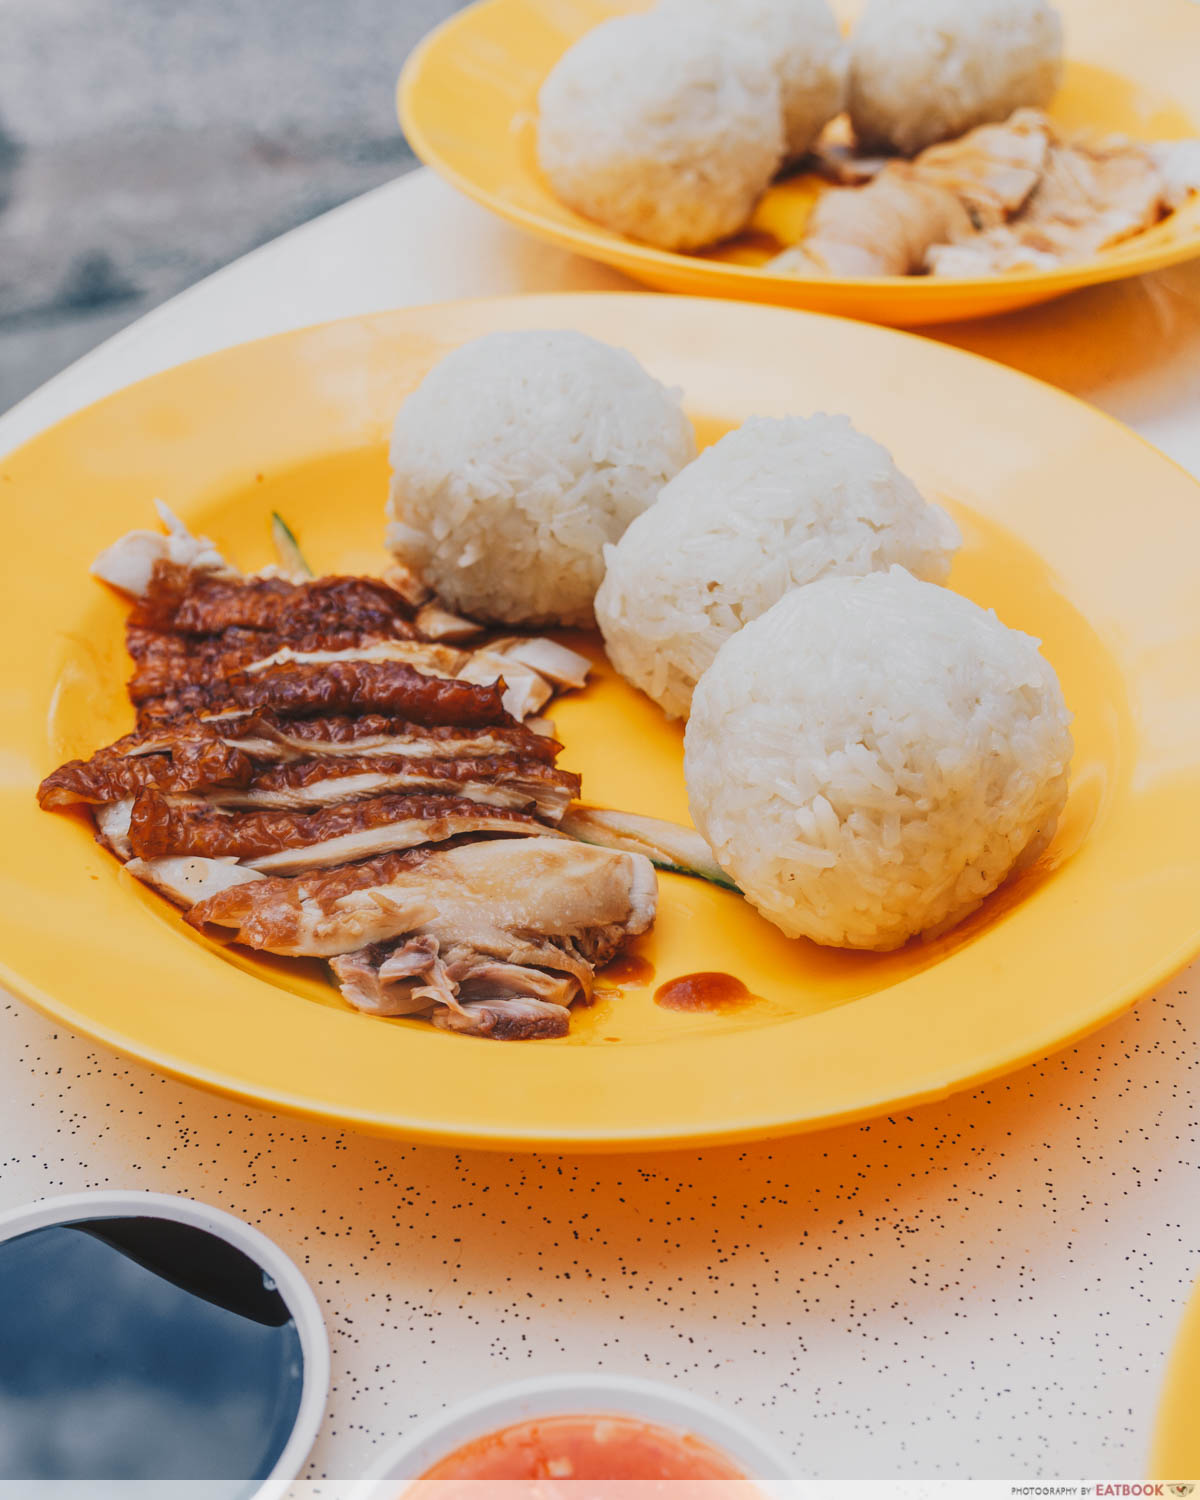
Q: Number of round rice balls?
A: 6